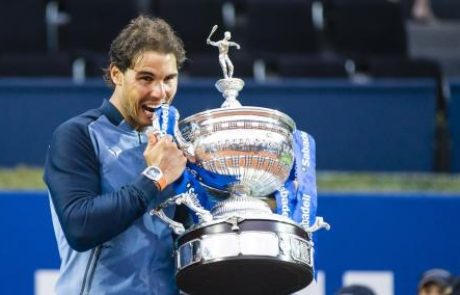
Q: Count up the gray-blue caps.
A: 2